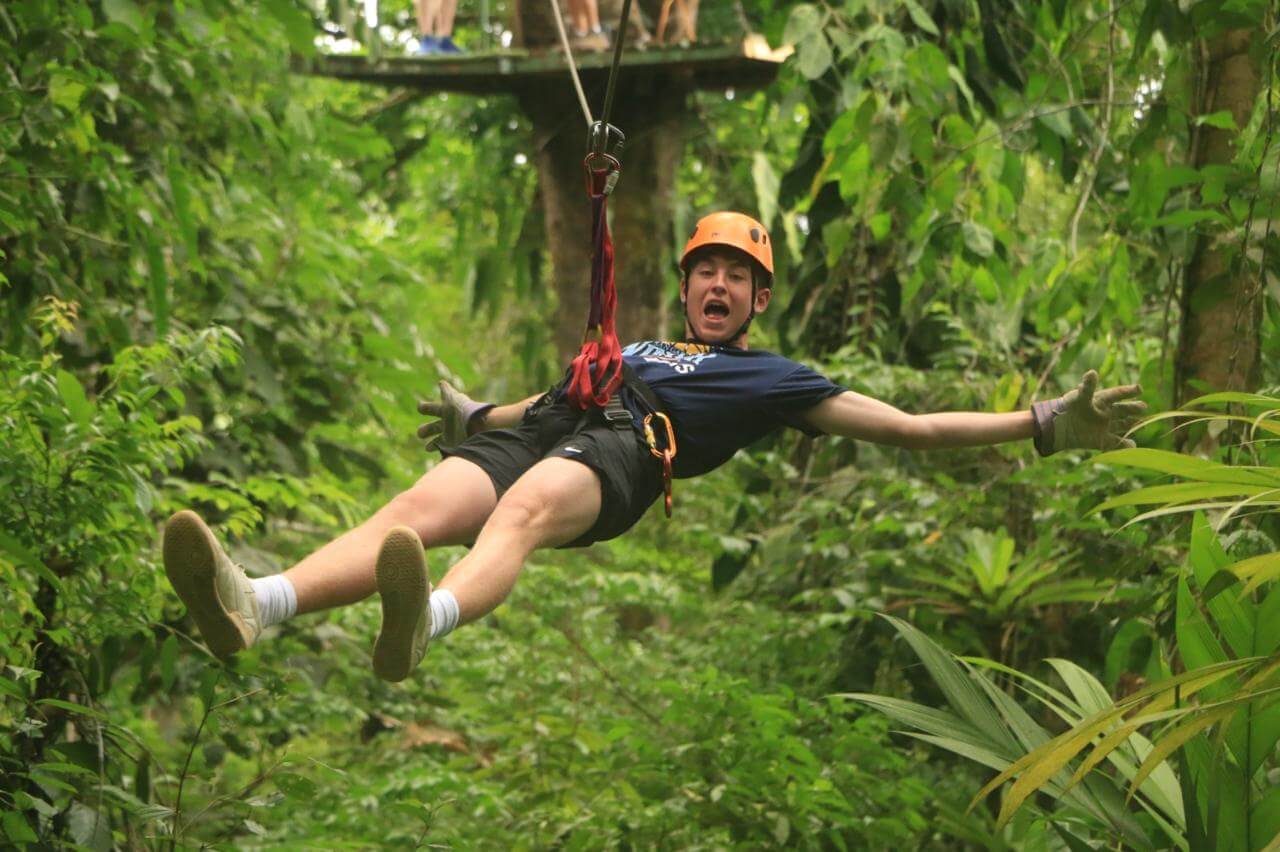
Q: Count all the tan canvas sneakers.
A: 2